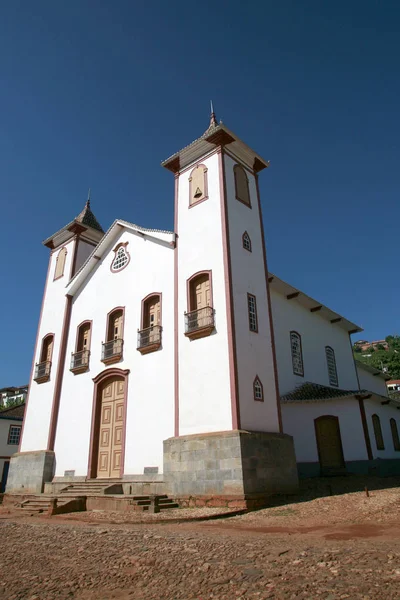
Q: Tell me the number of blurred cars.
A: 0